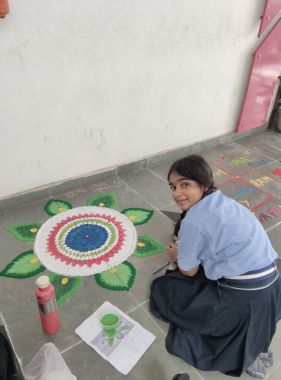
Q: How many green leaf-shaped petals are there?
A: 8